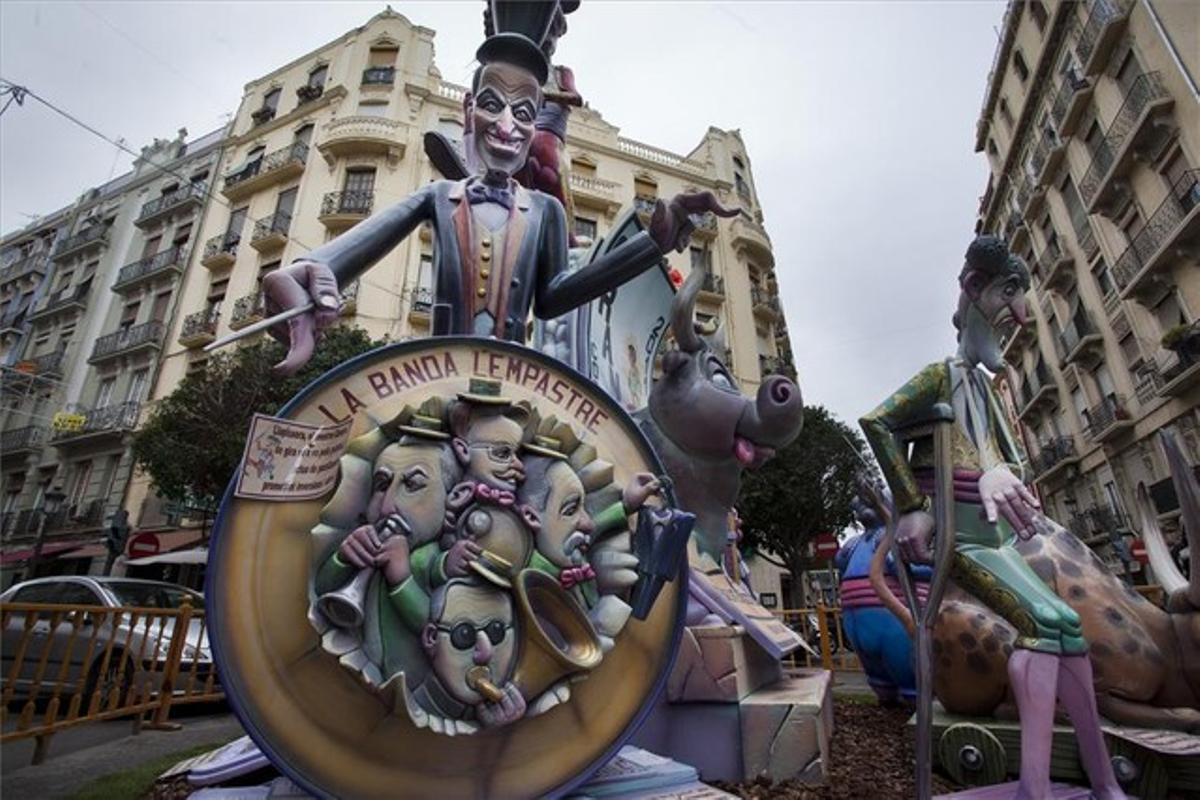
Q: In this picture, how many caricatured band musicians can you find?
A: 4